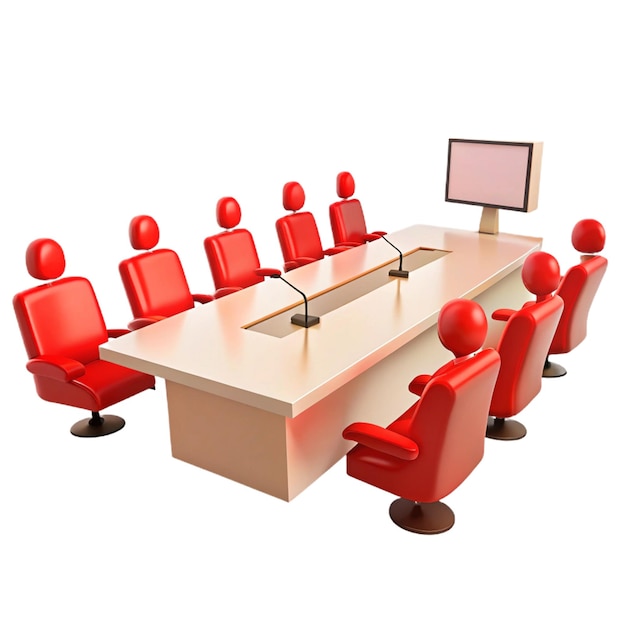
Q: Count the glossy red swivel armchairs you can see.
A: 8